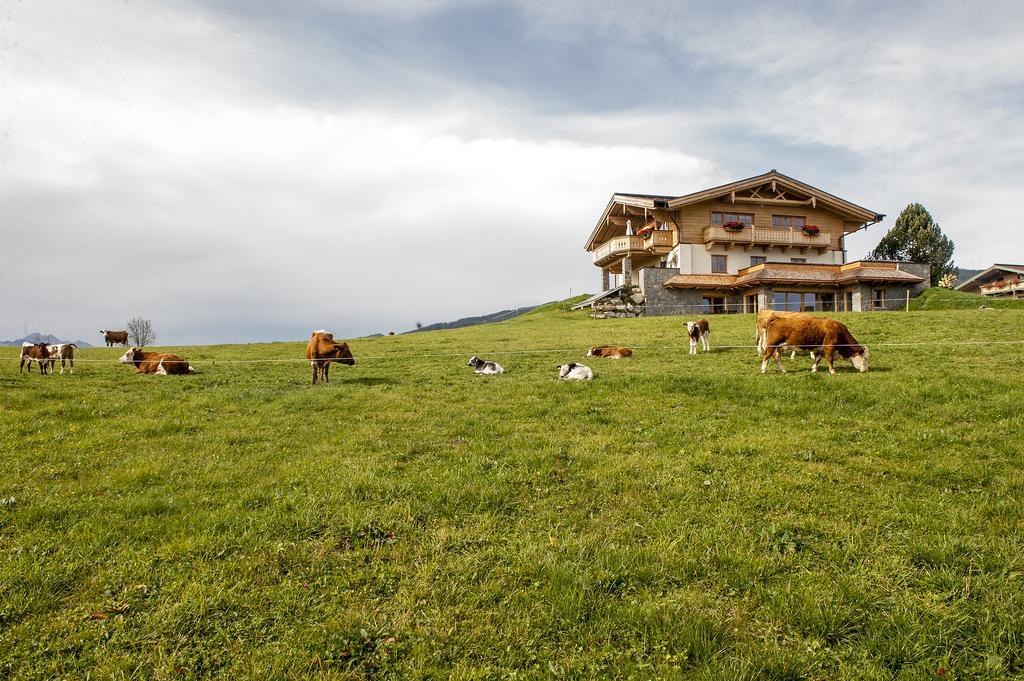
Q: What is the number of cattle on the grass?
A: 11